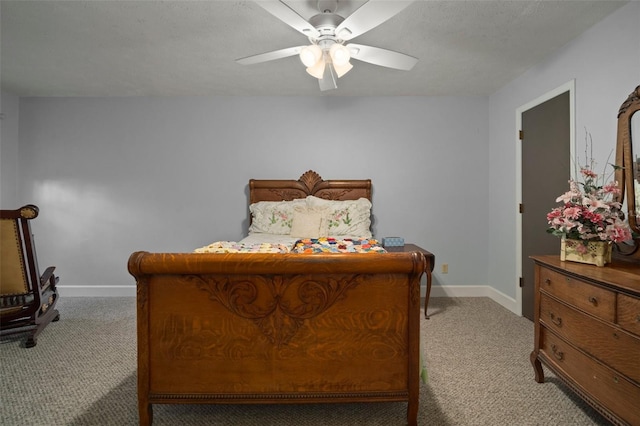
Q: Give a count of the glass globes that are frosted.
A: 4